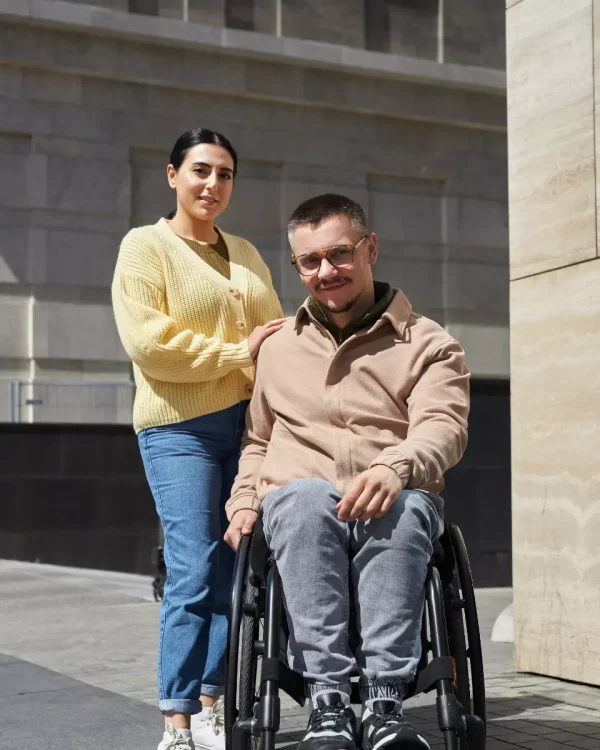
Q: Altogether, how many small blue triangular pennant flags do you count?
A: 0